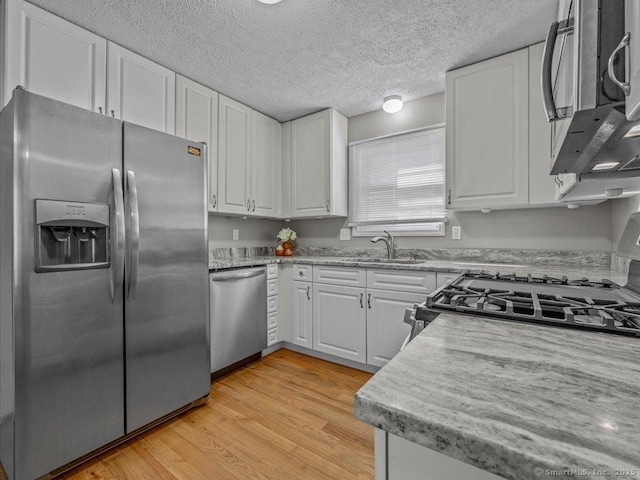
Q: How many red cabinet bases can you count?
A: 0